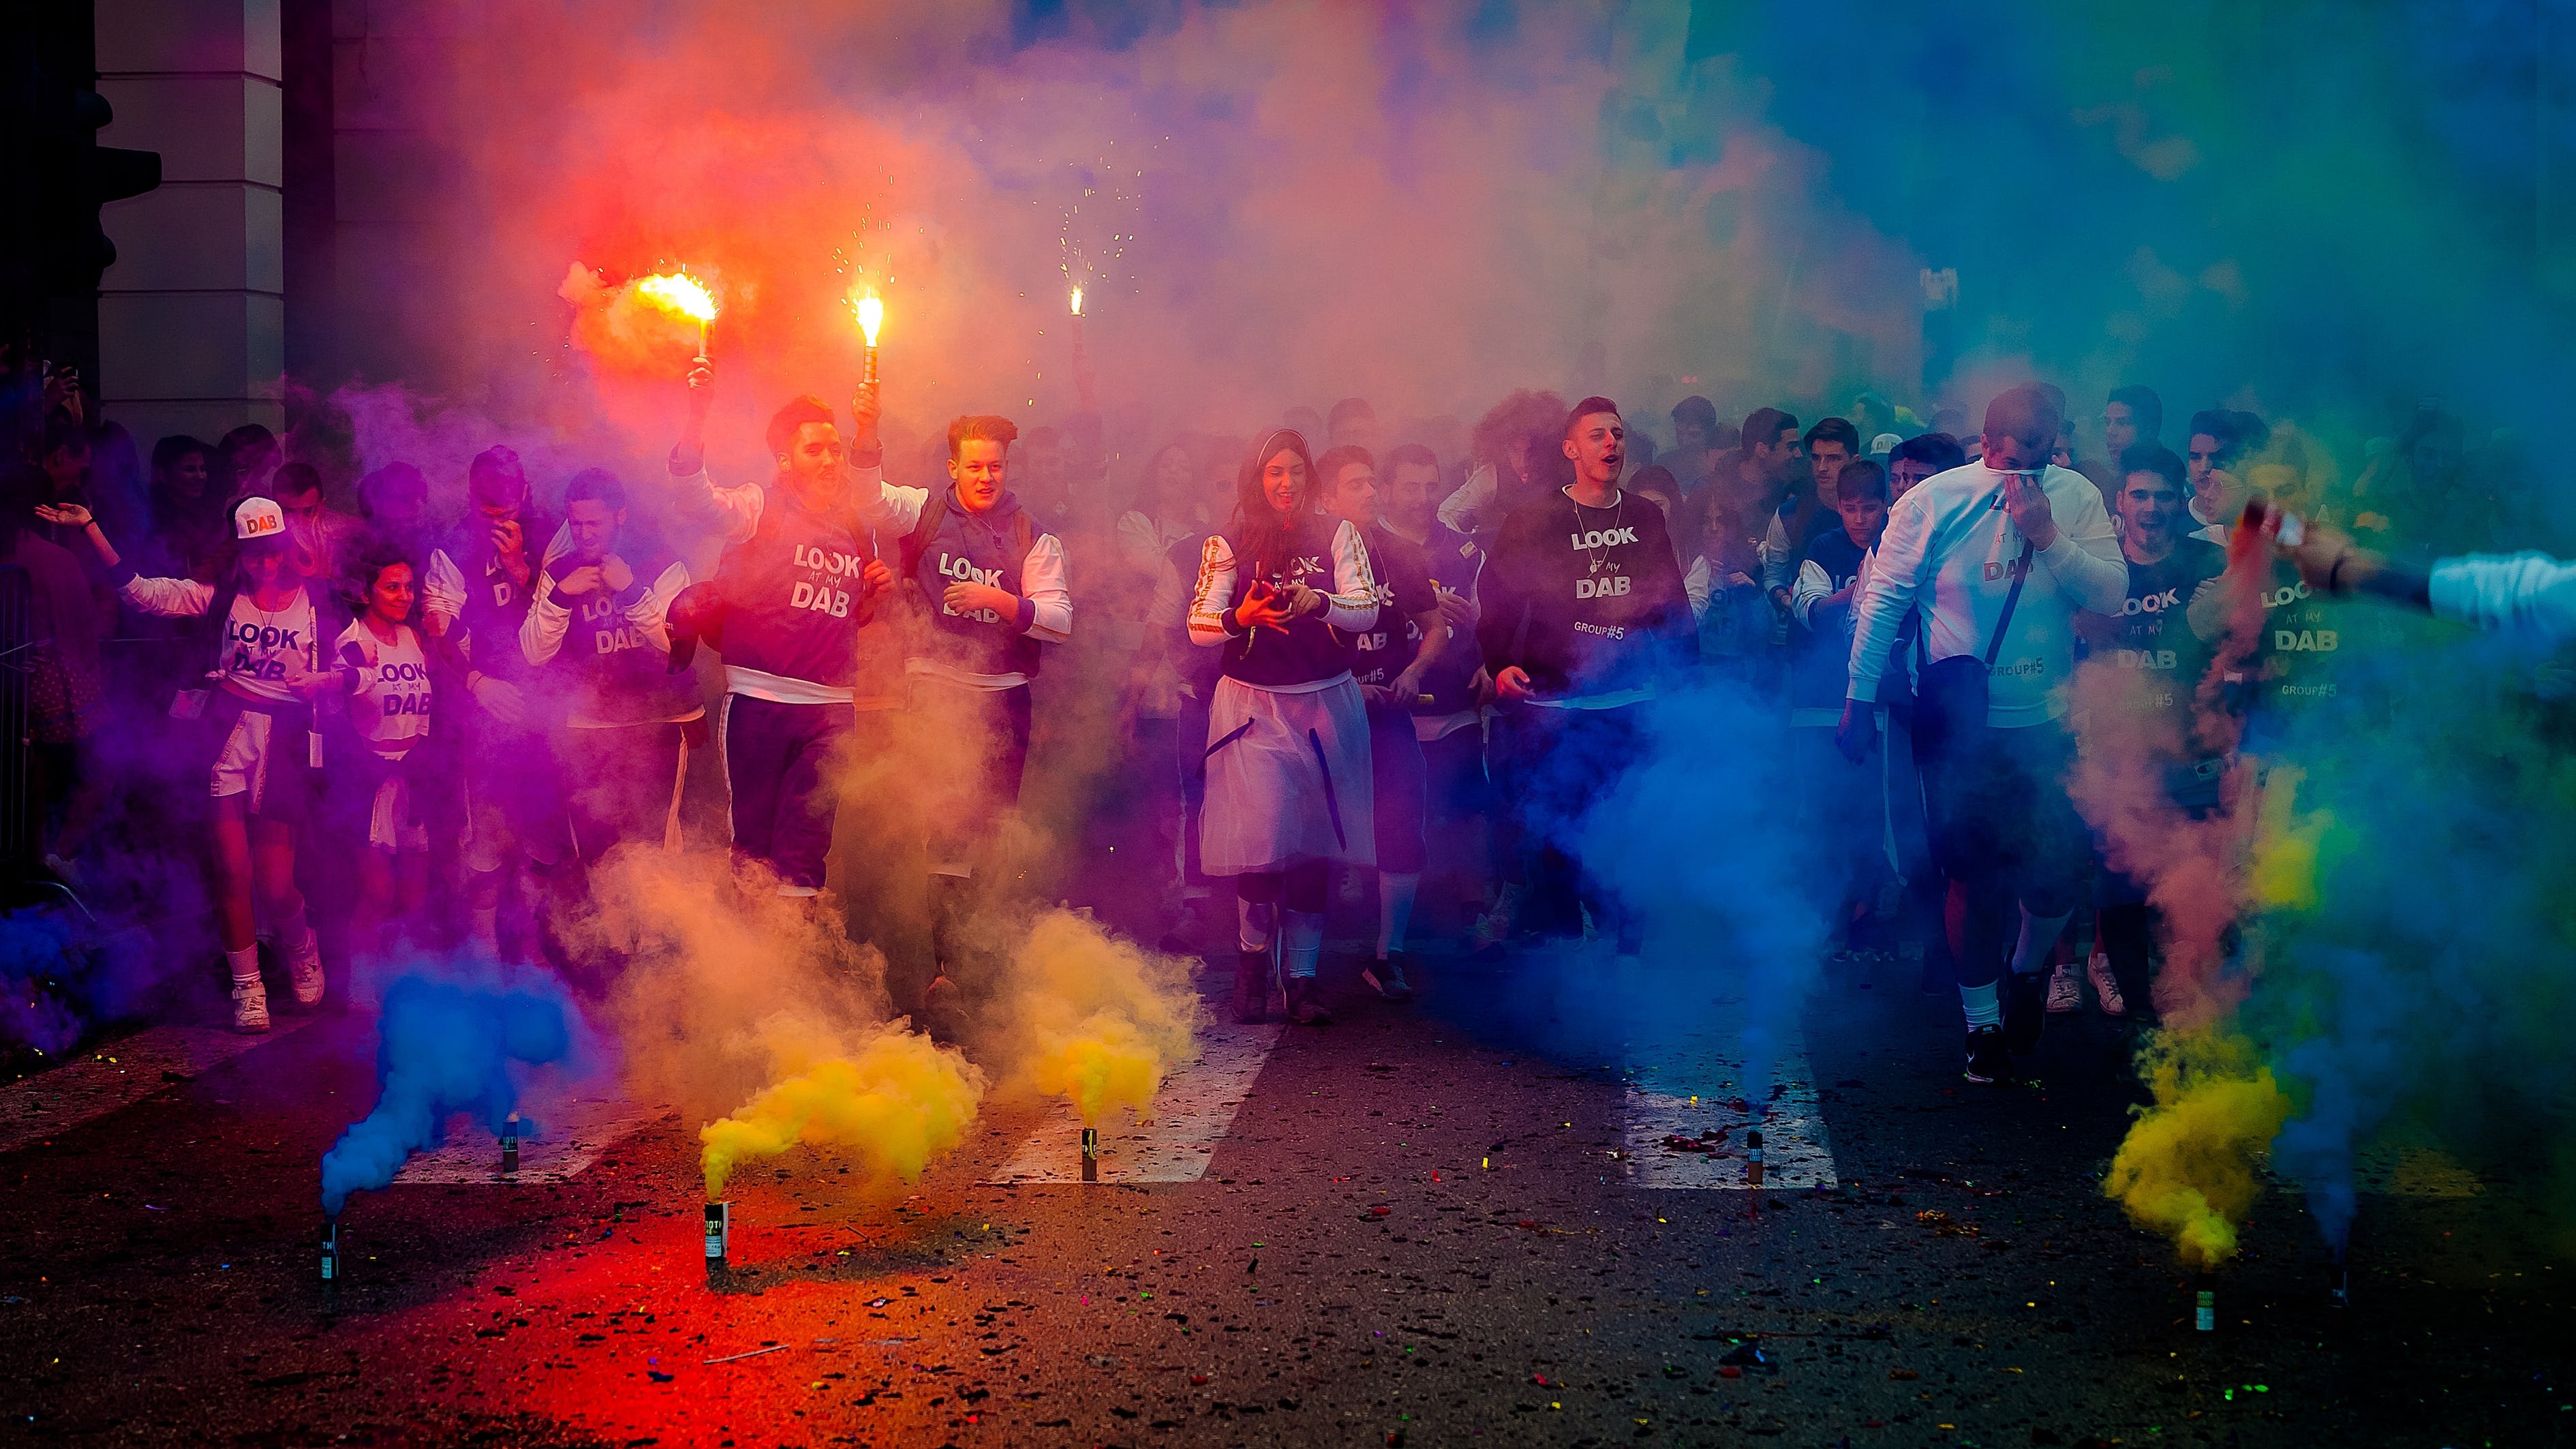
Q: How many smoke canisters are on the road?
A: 7